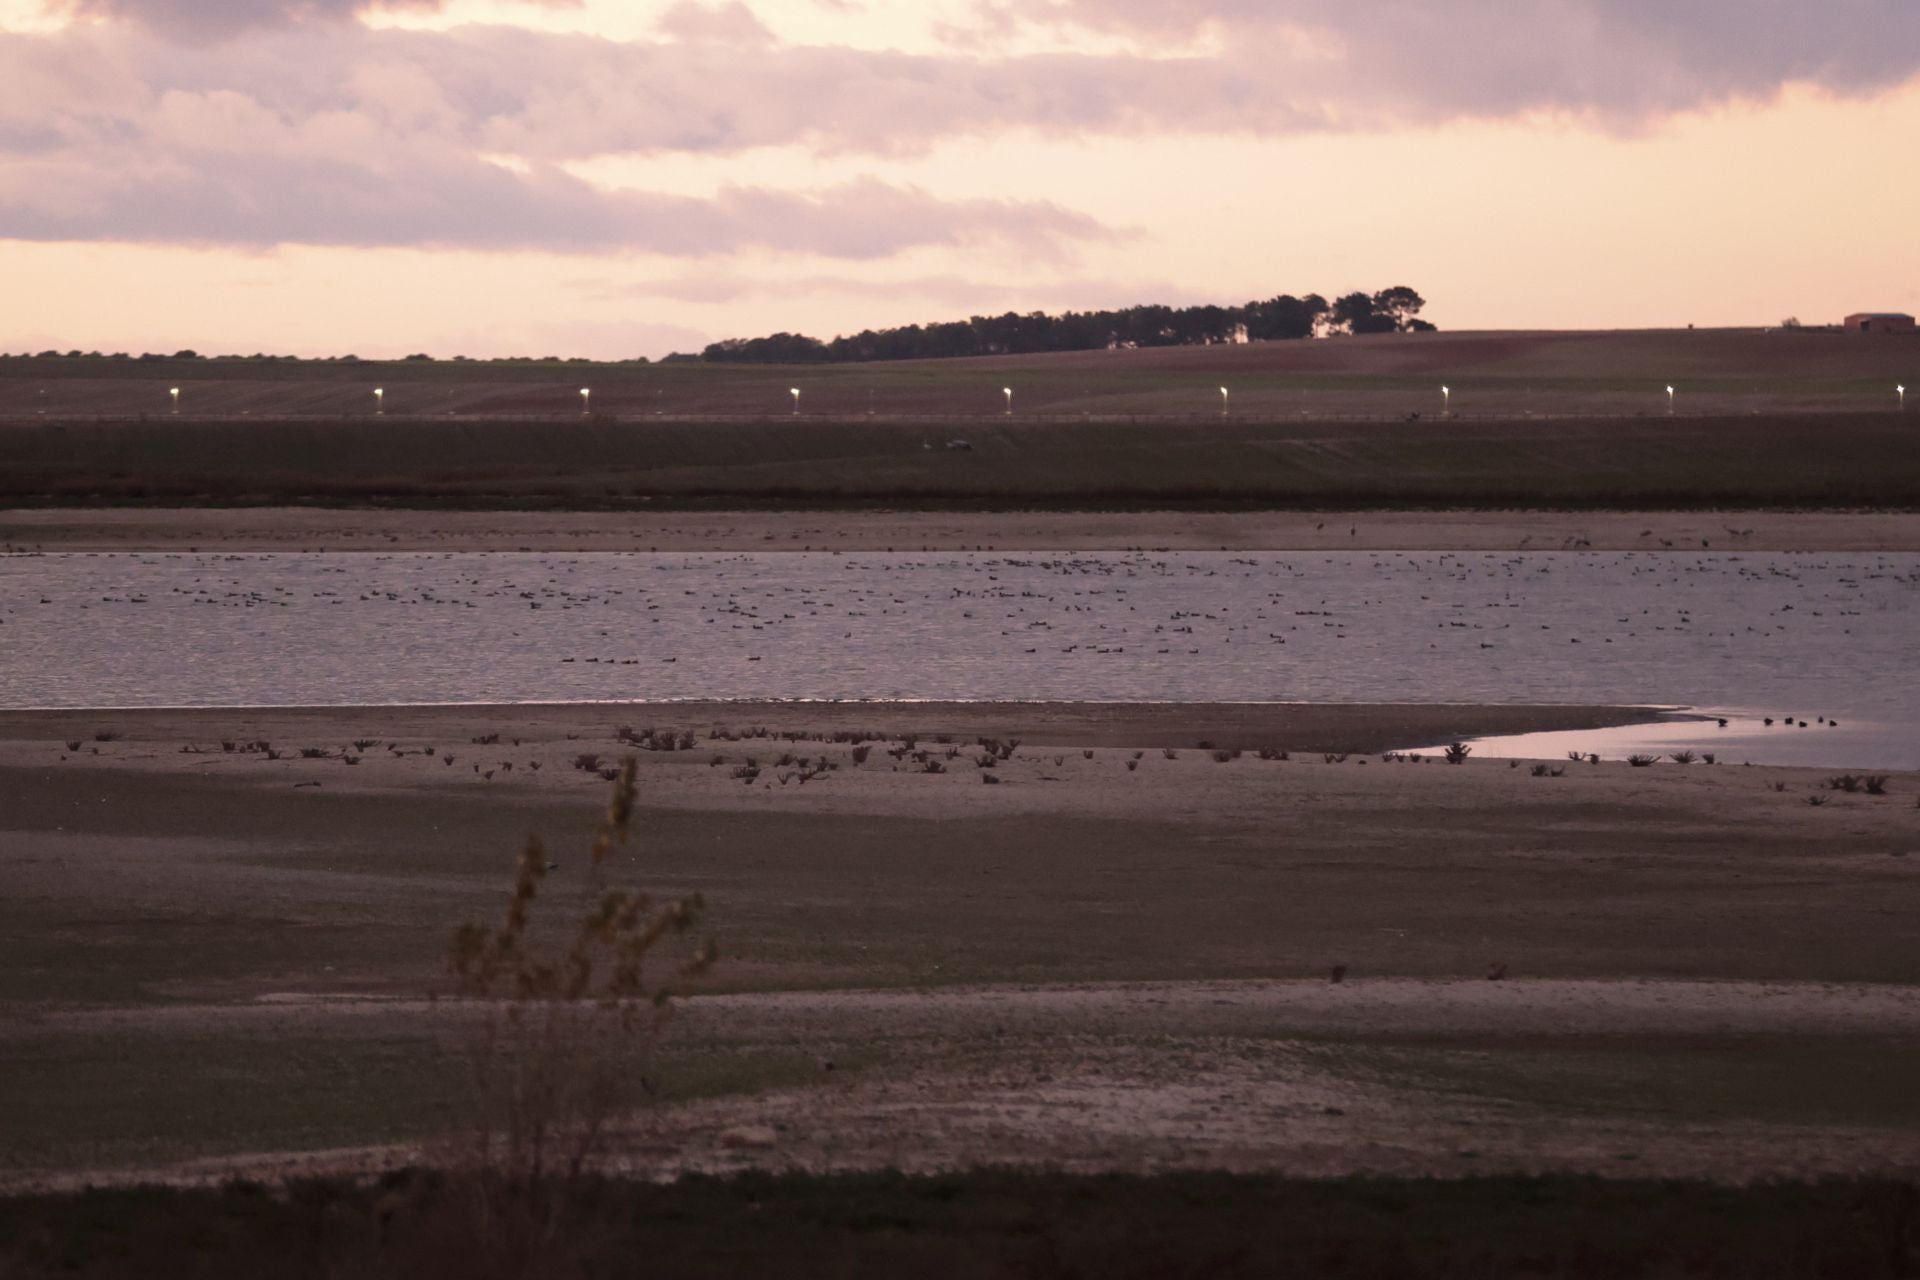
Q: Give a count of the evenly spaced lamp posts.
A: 9